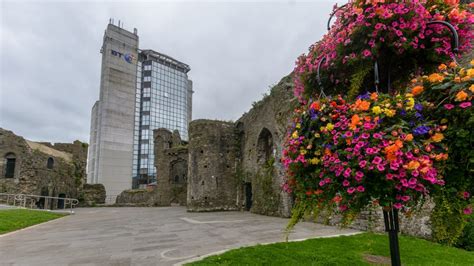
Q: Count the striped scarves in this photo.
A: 0